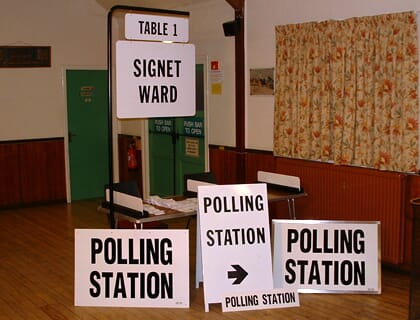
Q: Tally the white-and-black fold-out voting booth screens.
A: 3